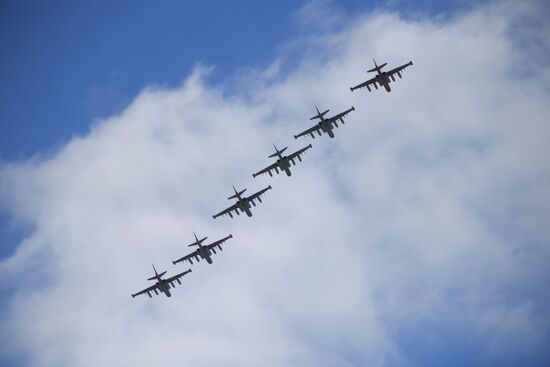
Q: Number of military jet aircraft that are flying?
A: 6